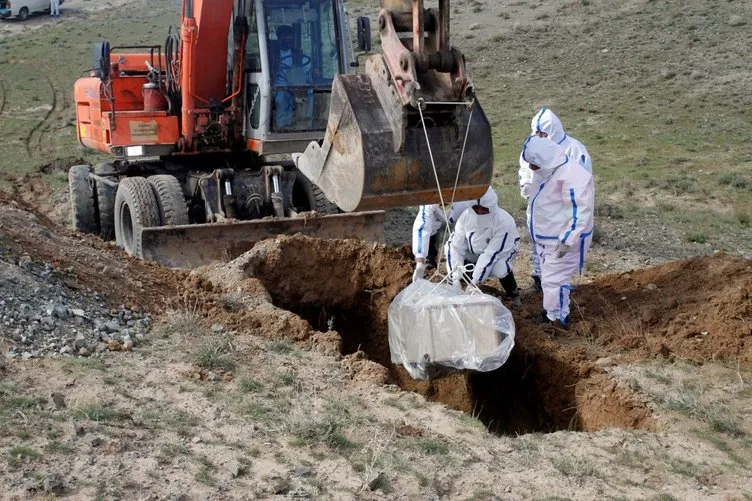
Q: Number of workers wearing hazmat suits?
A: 4